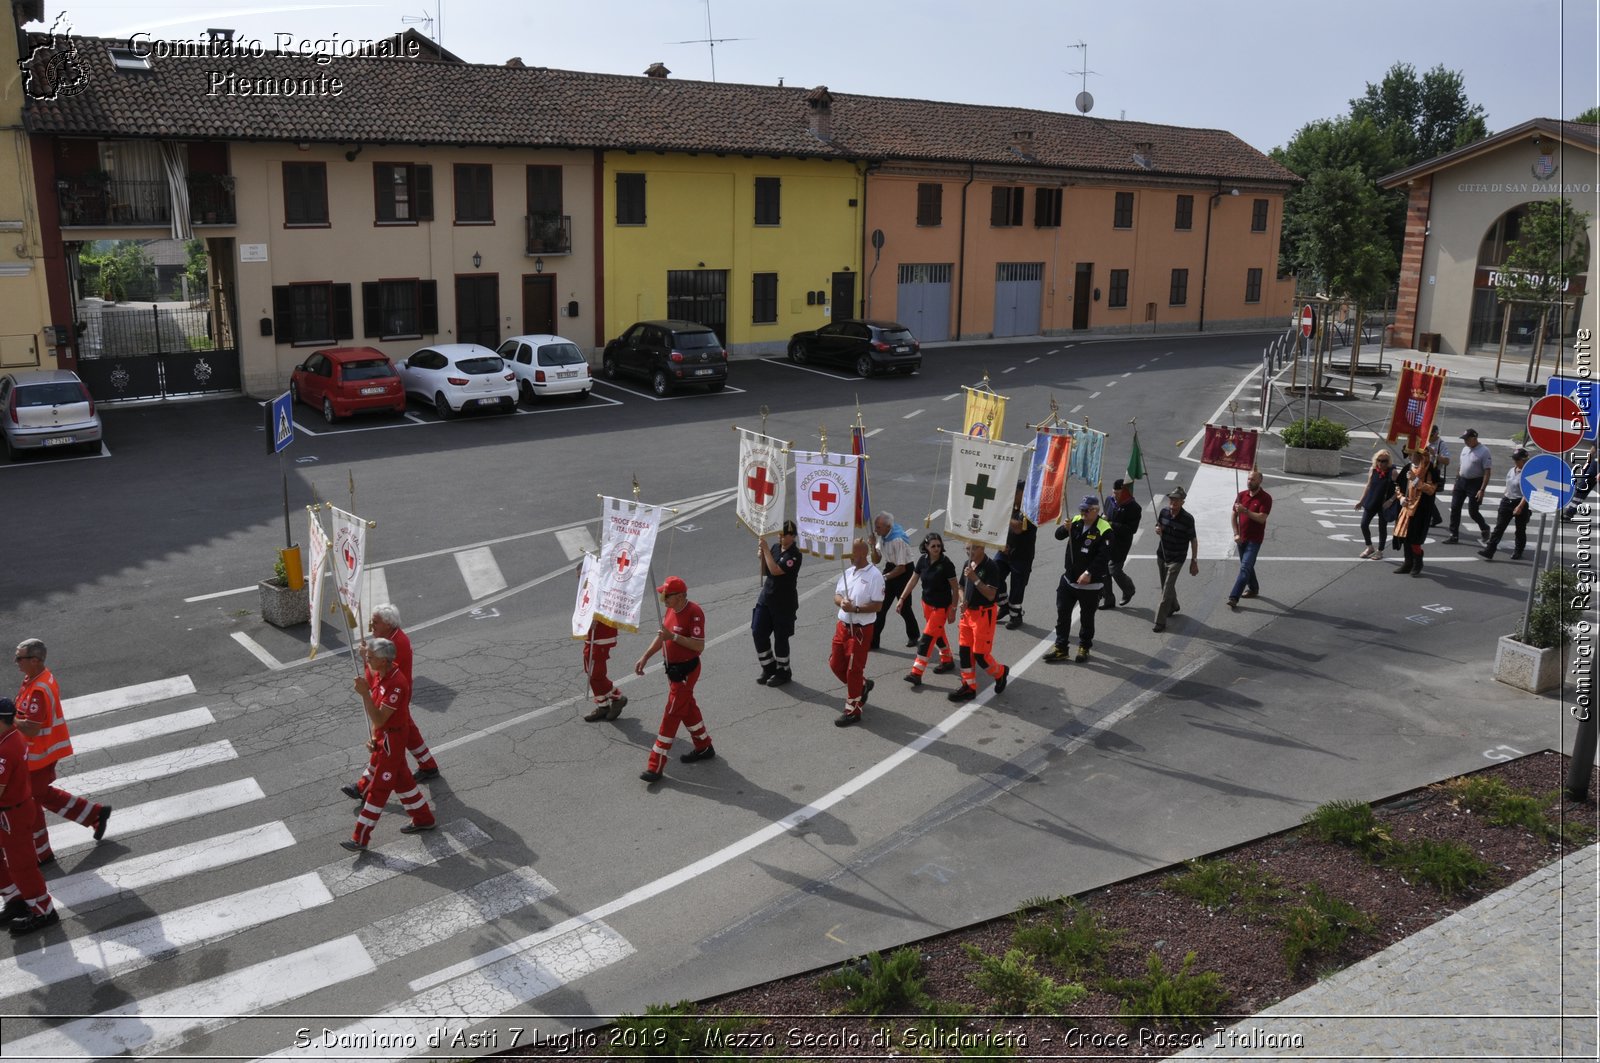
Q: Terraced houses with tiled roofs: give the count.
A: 3